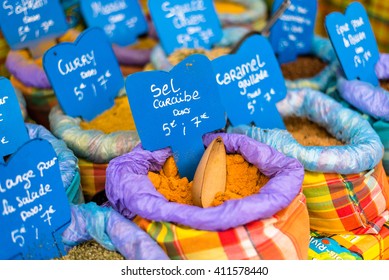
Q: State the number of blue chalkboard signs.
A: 10